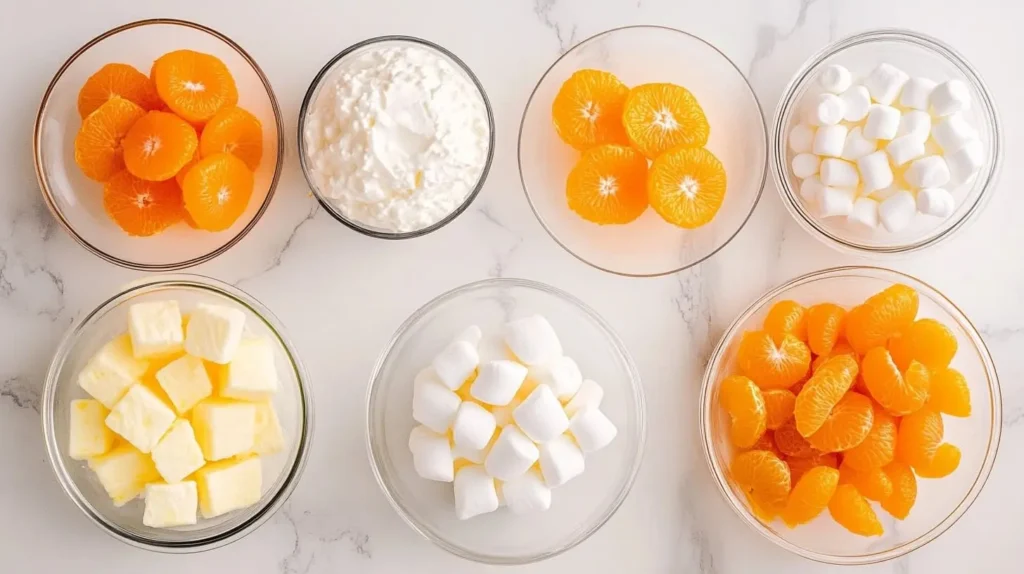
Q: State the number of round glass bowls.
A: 7